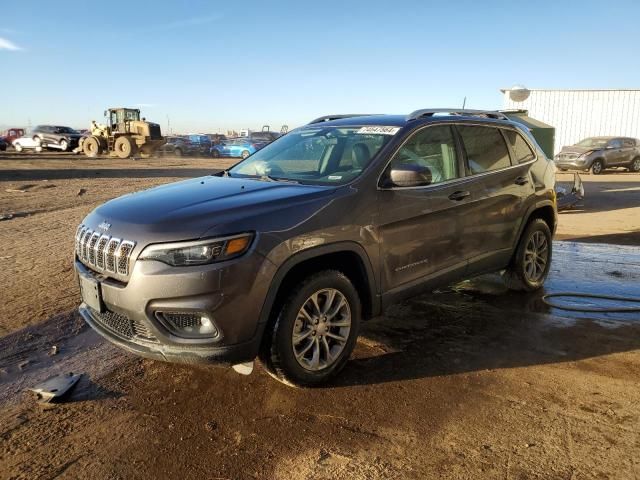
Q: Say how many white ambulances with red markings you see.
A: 0